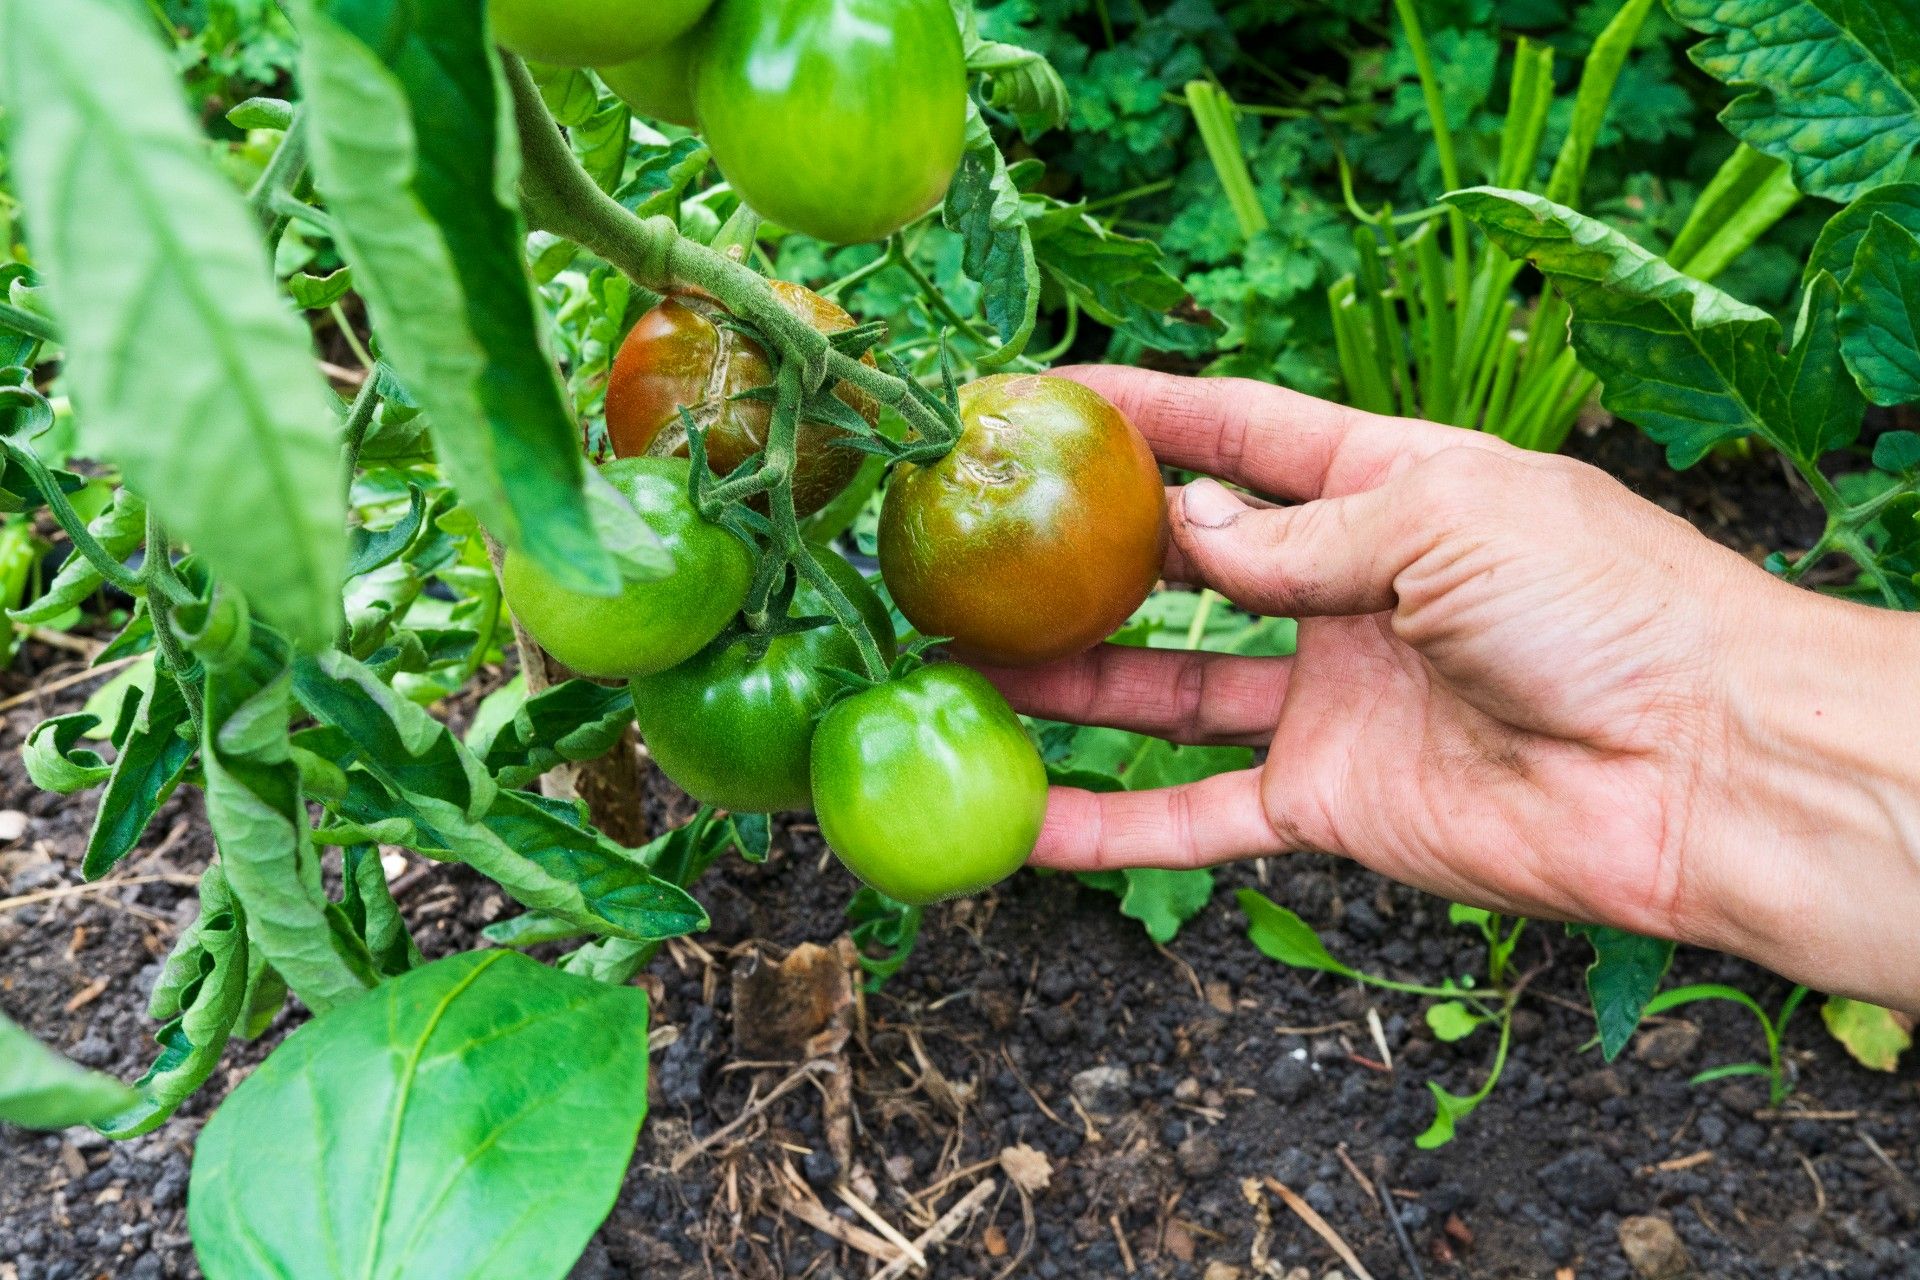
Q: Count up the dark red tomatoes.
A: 2